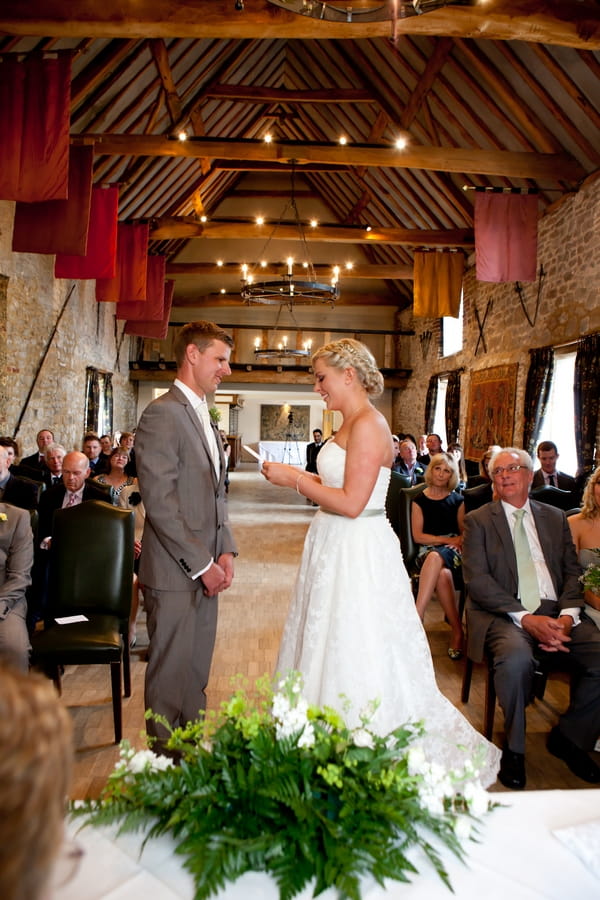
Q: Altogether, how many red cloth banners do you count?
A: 6